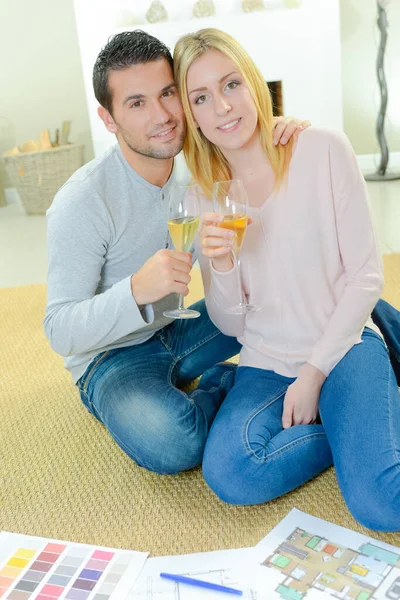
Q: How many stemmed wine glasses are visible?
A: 2